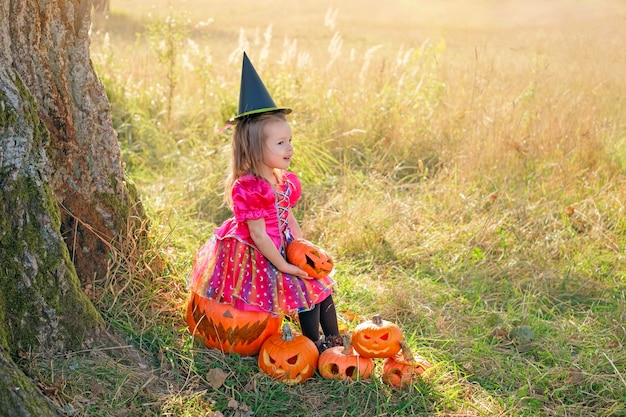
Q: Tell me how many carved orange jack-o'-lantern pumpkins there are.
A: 6